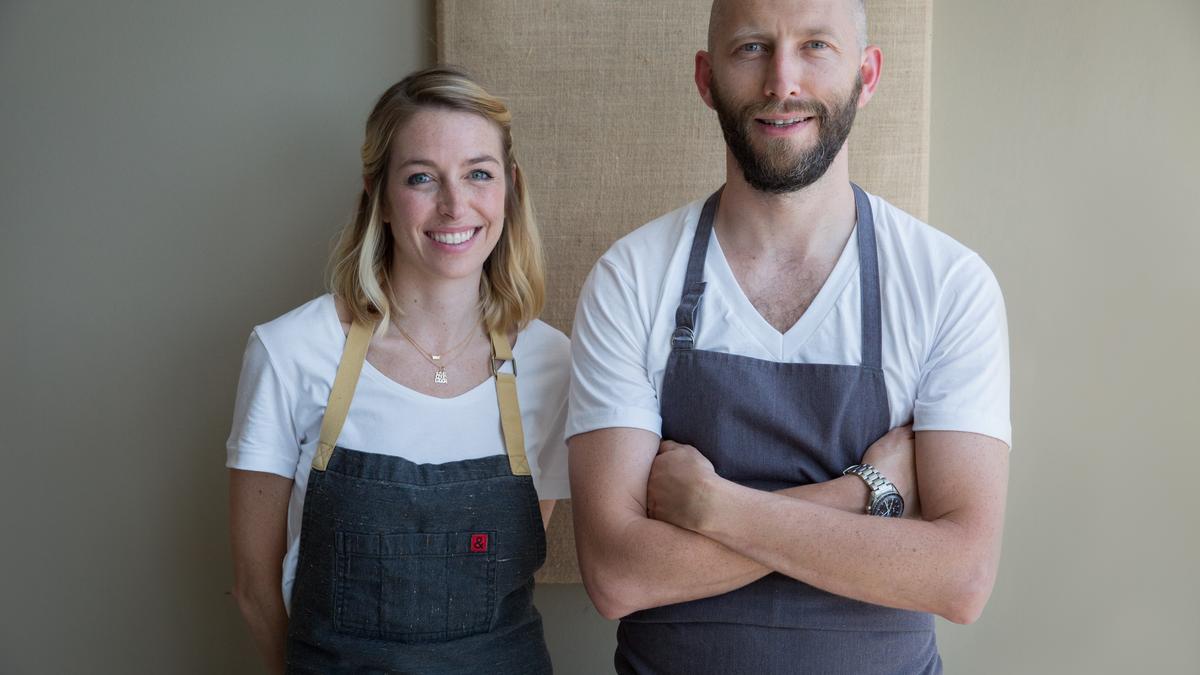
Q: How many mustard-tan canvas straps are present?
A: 2